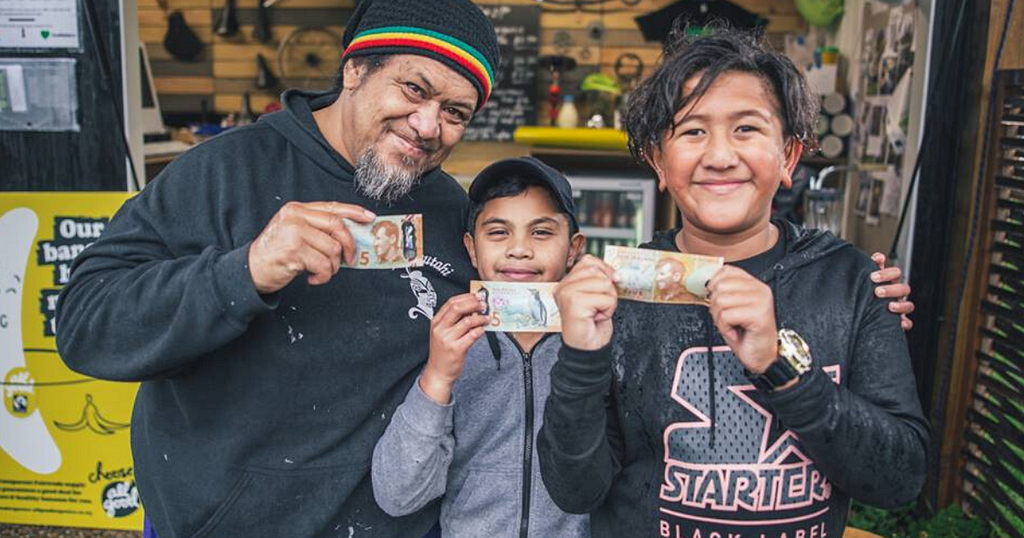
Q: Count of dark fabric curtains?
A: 0